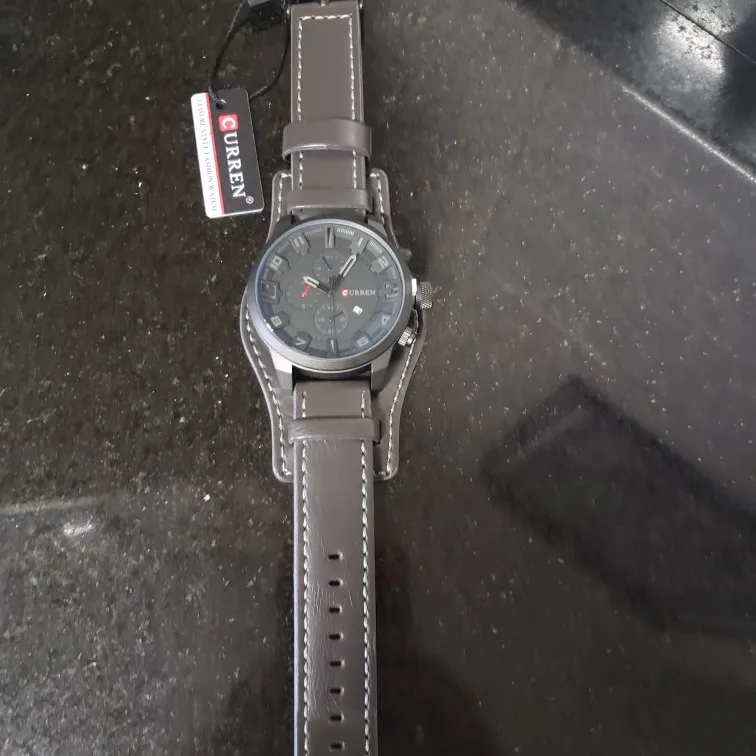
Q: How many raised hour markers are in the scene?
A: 12